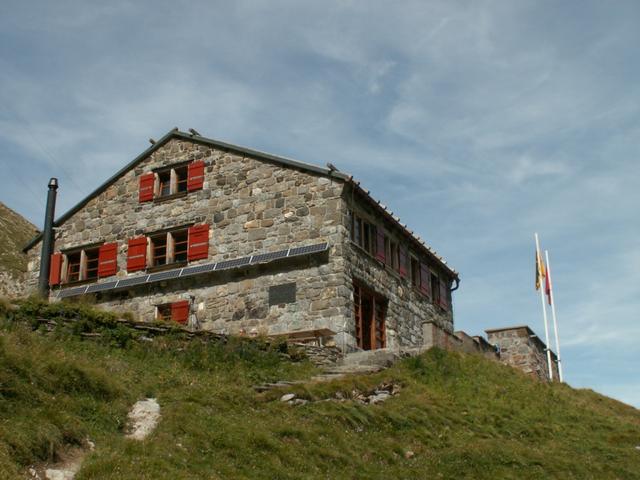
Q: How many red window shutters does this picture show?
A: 11